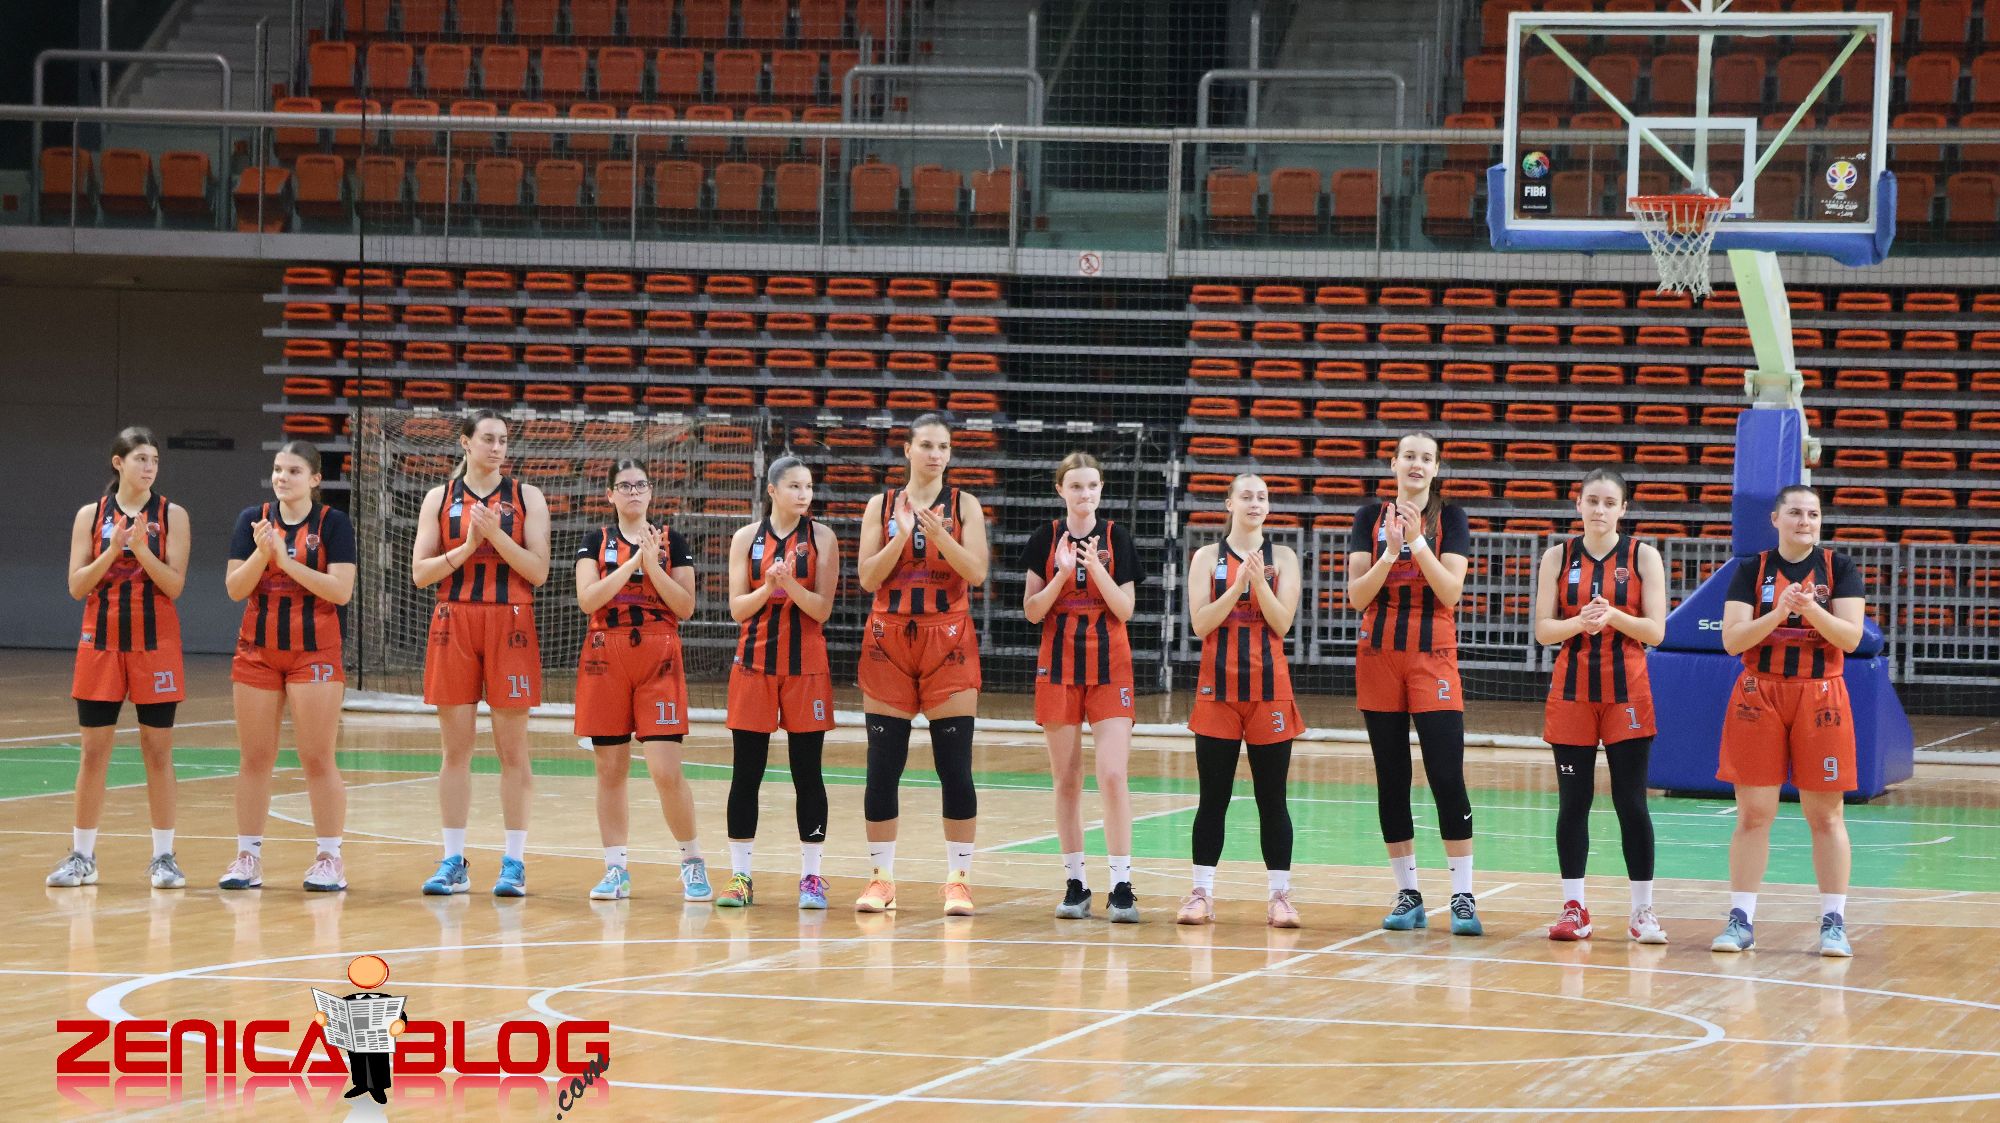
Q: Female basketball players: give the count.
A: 11